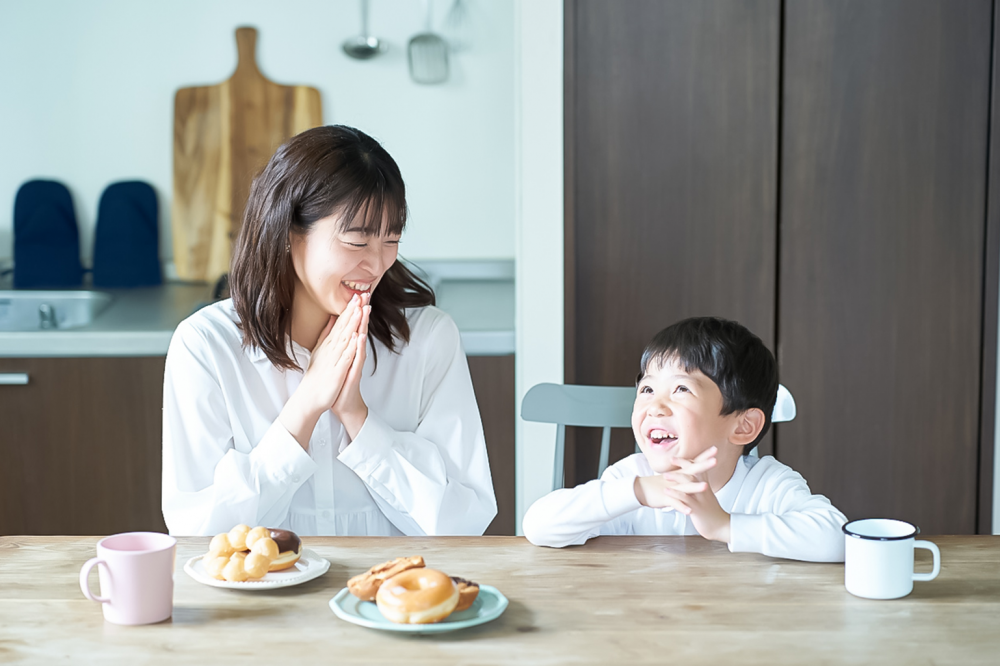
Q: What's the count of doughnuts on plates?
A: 5